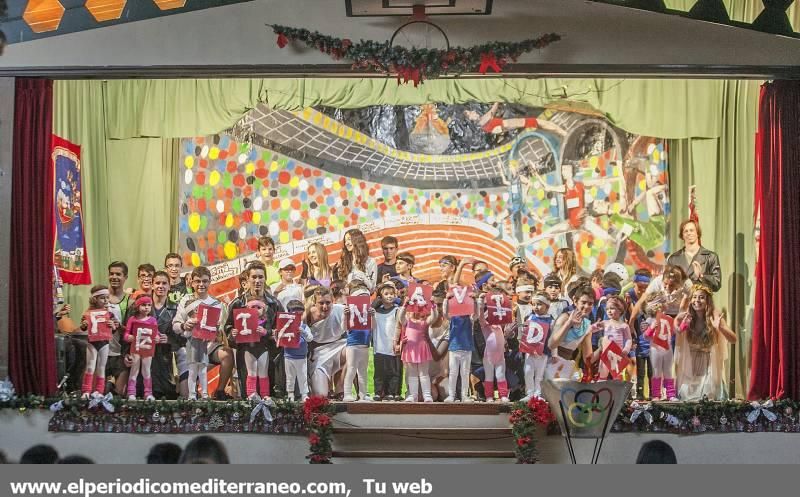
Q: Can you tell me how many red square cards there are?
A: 12